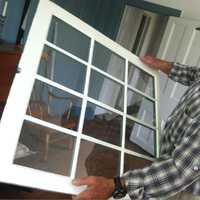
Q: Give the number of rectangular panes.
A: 12